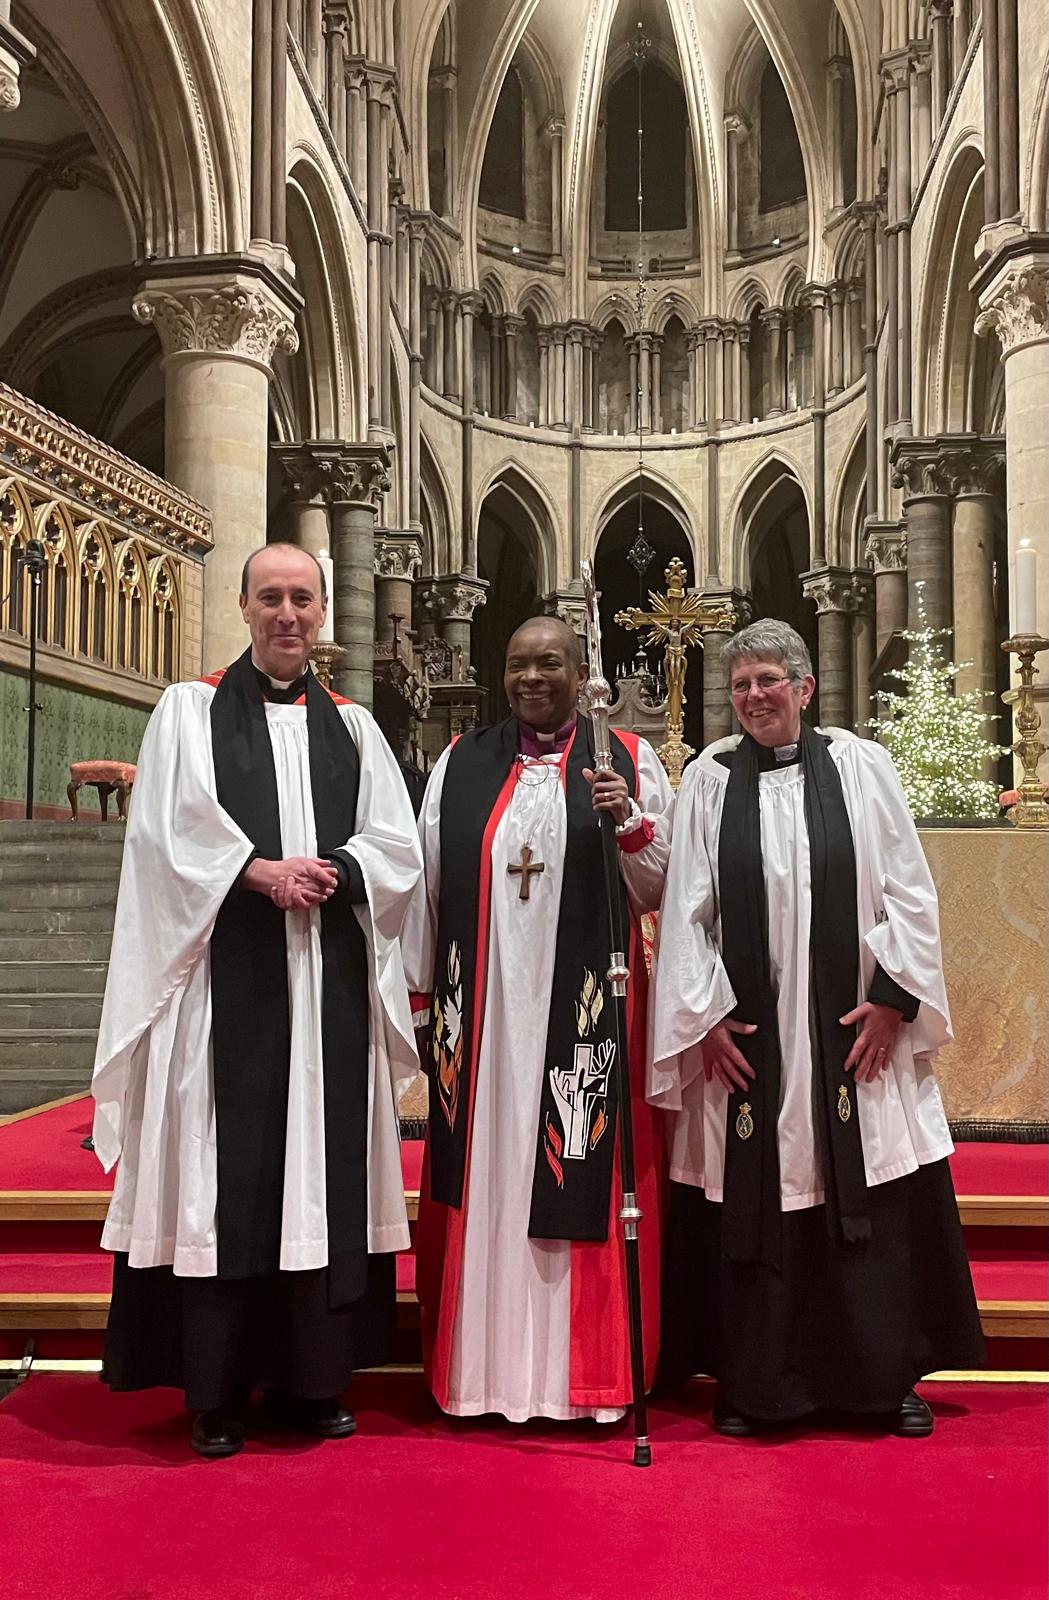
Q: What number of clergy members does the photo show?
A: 3